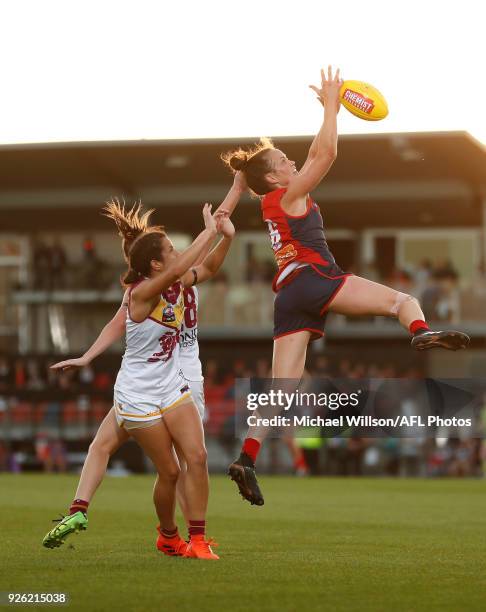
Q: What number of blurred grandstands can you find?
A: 1